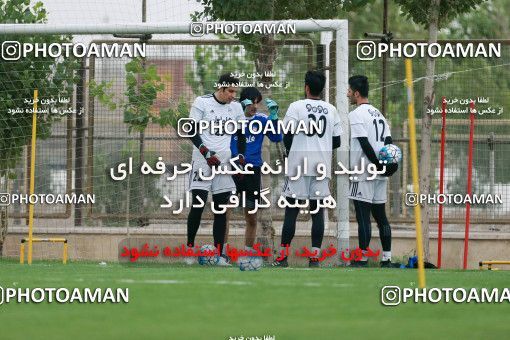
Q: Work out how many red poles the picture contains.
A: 2